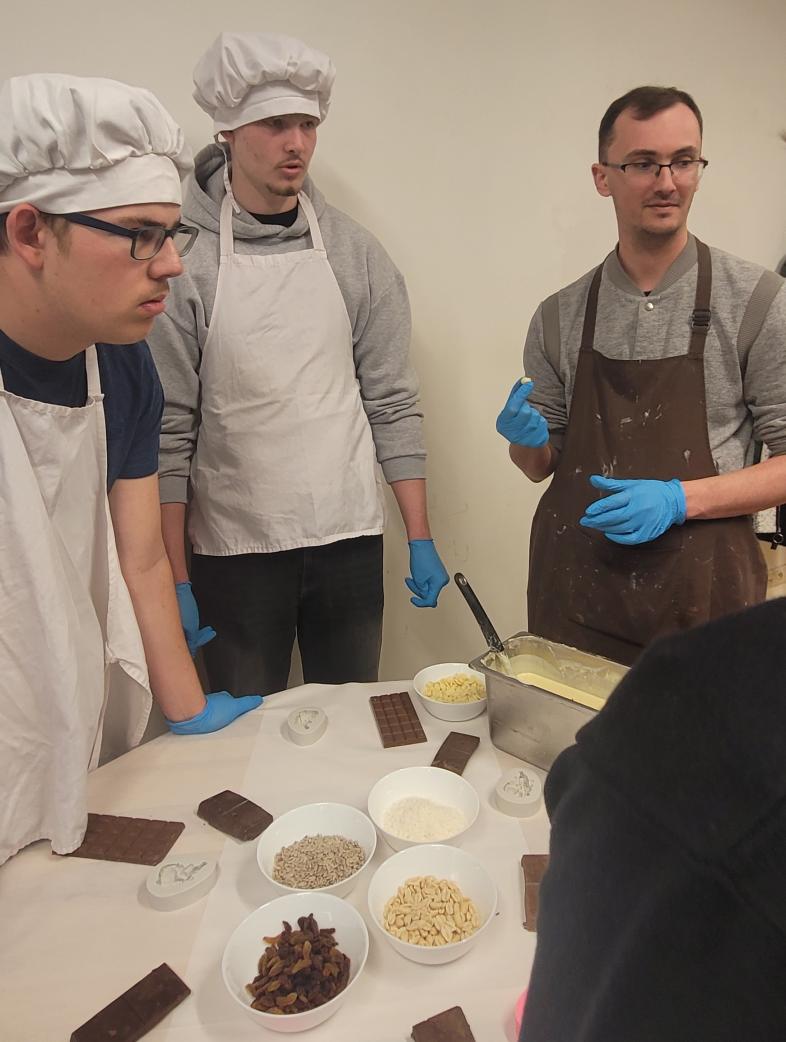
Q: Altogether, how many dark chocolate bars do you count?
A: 7